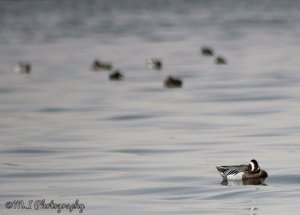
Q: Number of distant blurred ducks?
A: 7